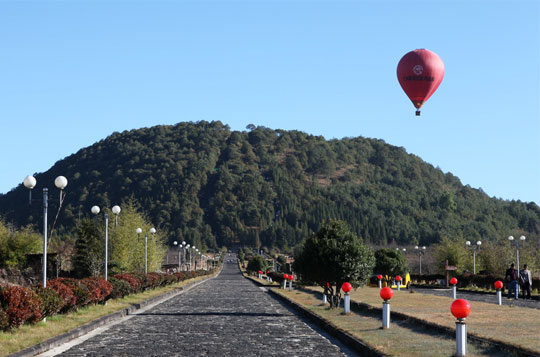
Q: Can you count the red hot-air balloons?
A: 1